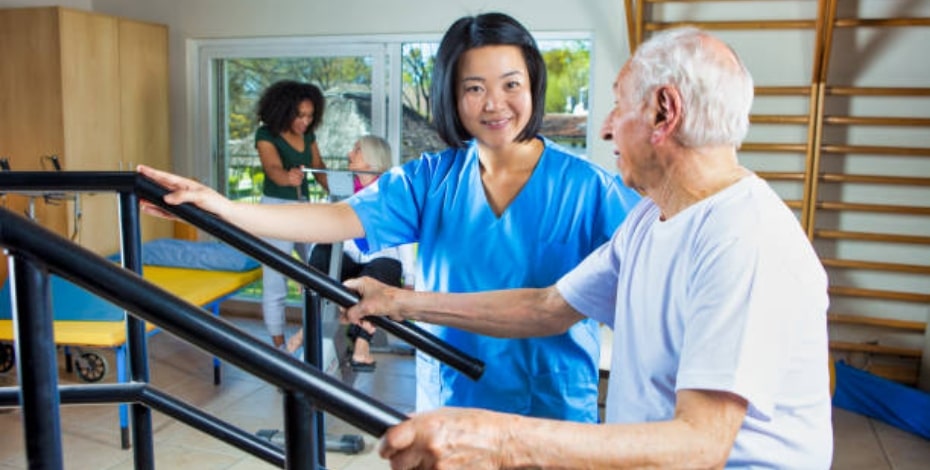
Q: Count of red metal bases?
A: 0